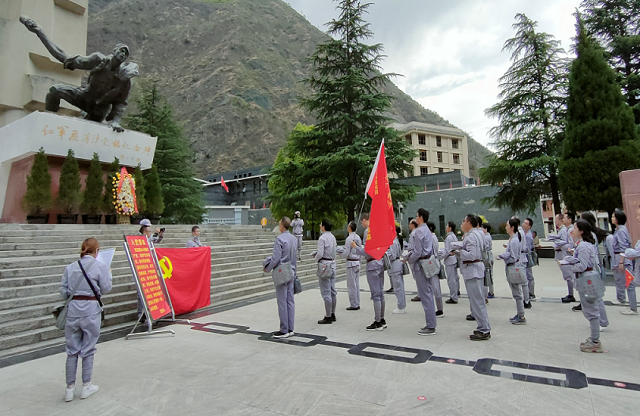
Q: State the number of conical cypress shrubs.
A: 6